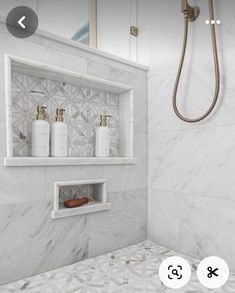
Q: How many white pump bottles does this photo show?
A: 3